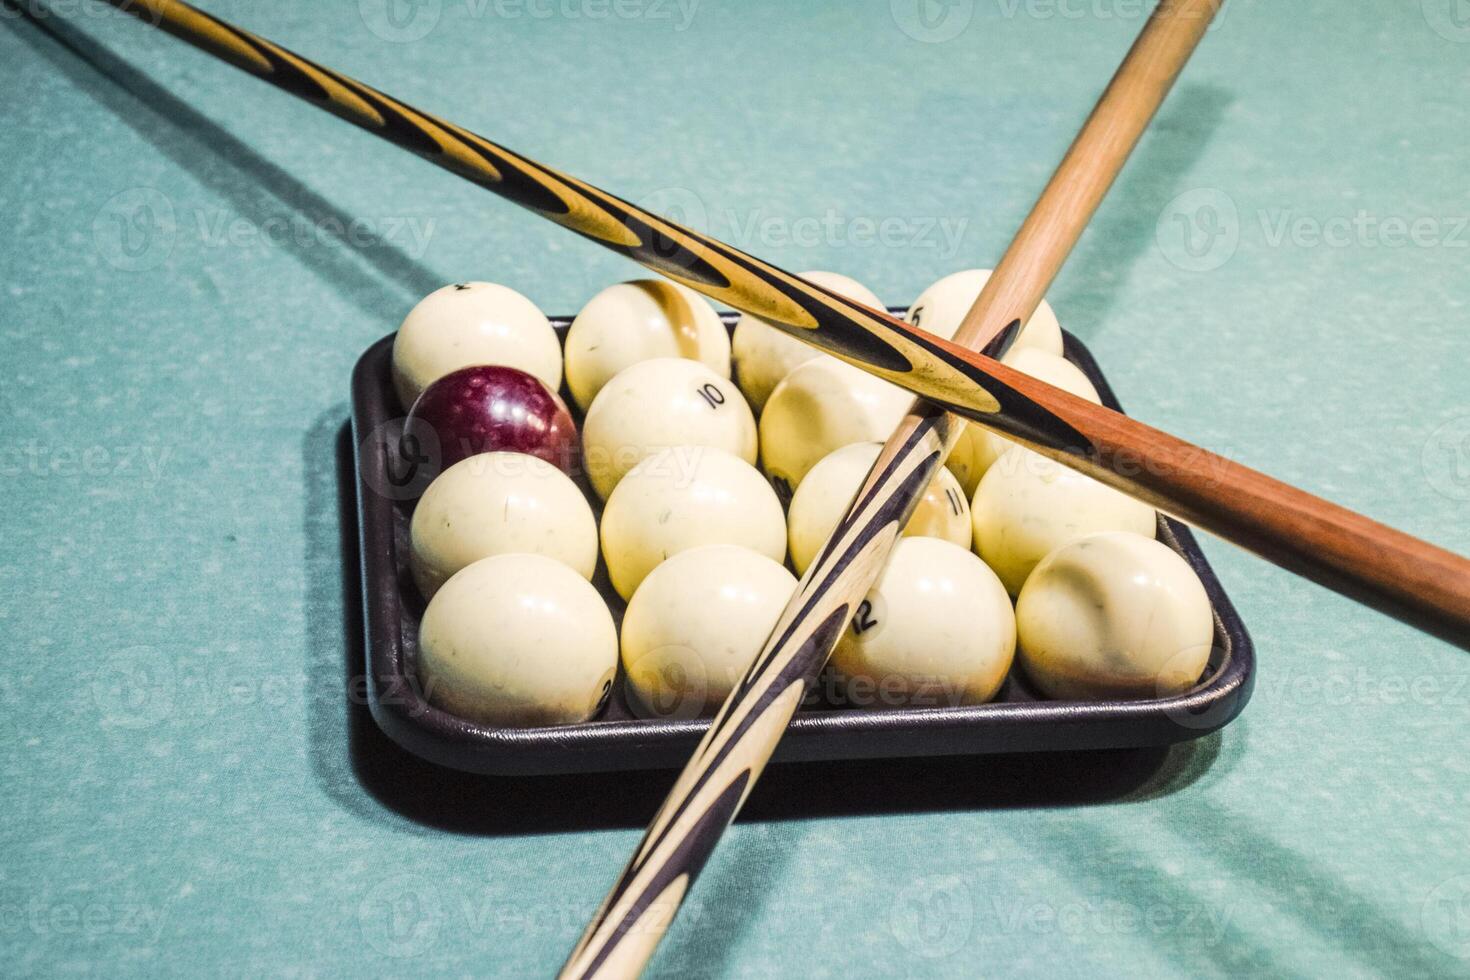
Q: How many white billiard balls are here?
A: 15